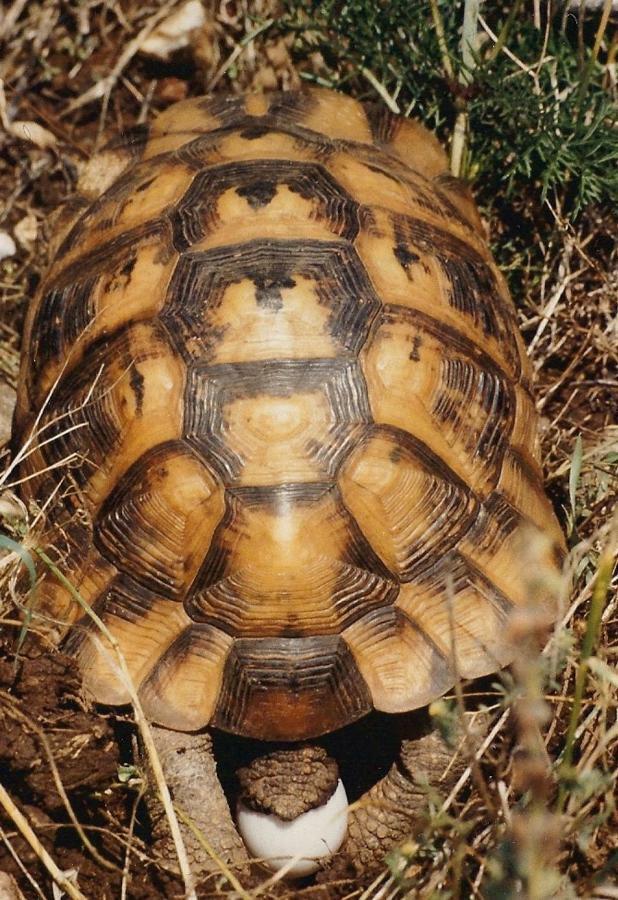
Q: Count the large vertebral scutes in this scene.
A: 5